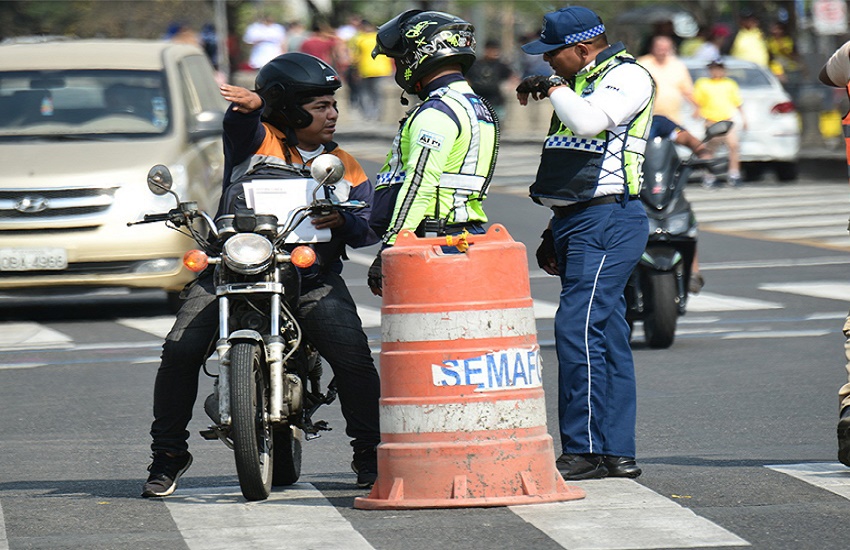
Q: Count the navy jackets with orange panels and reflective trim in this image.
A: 1